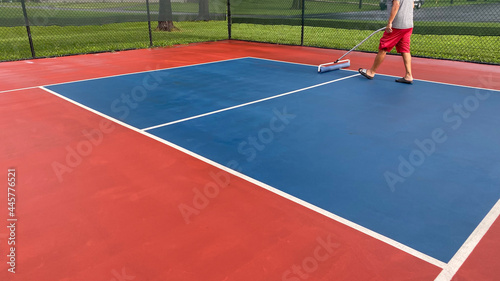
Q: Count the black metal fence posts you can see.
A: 4